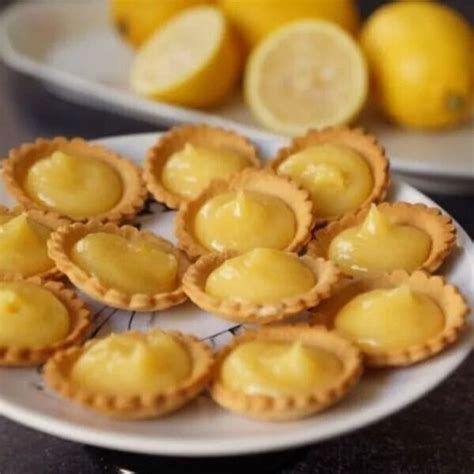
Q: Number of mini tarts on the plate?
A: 12